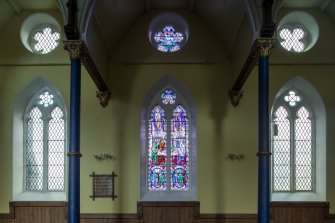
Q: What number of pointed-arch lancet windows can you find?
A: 3